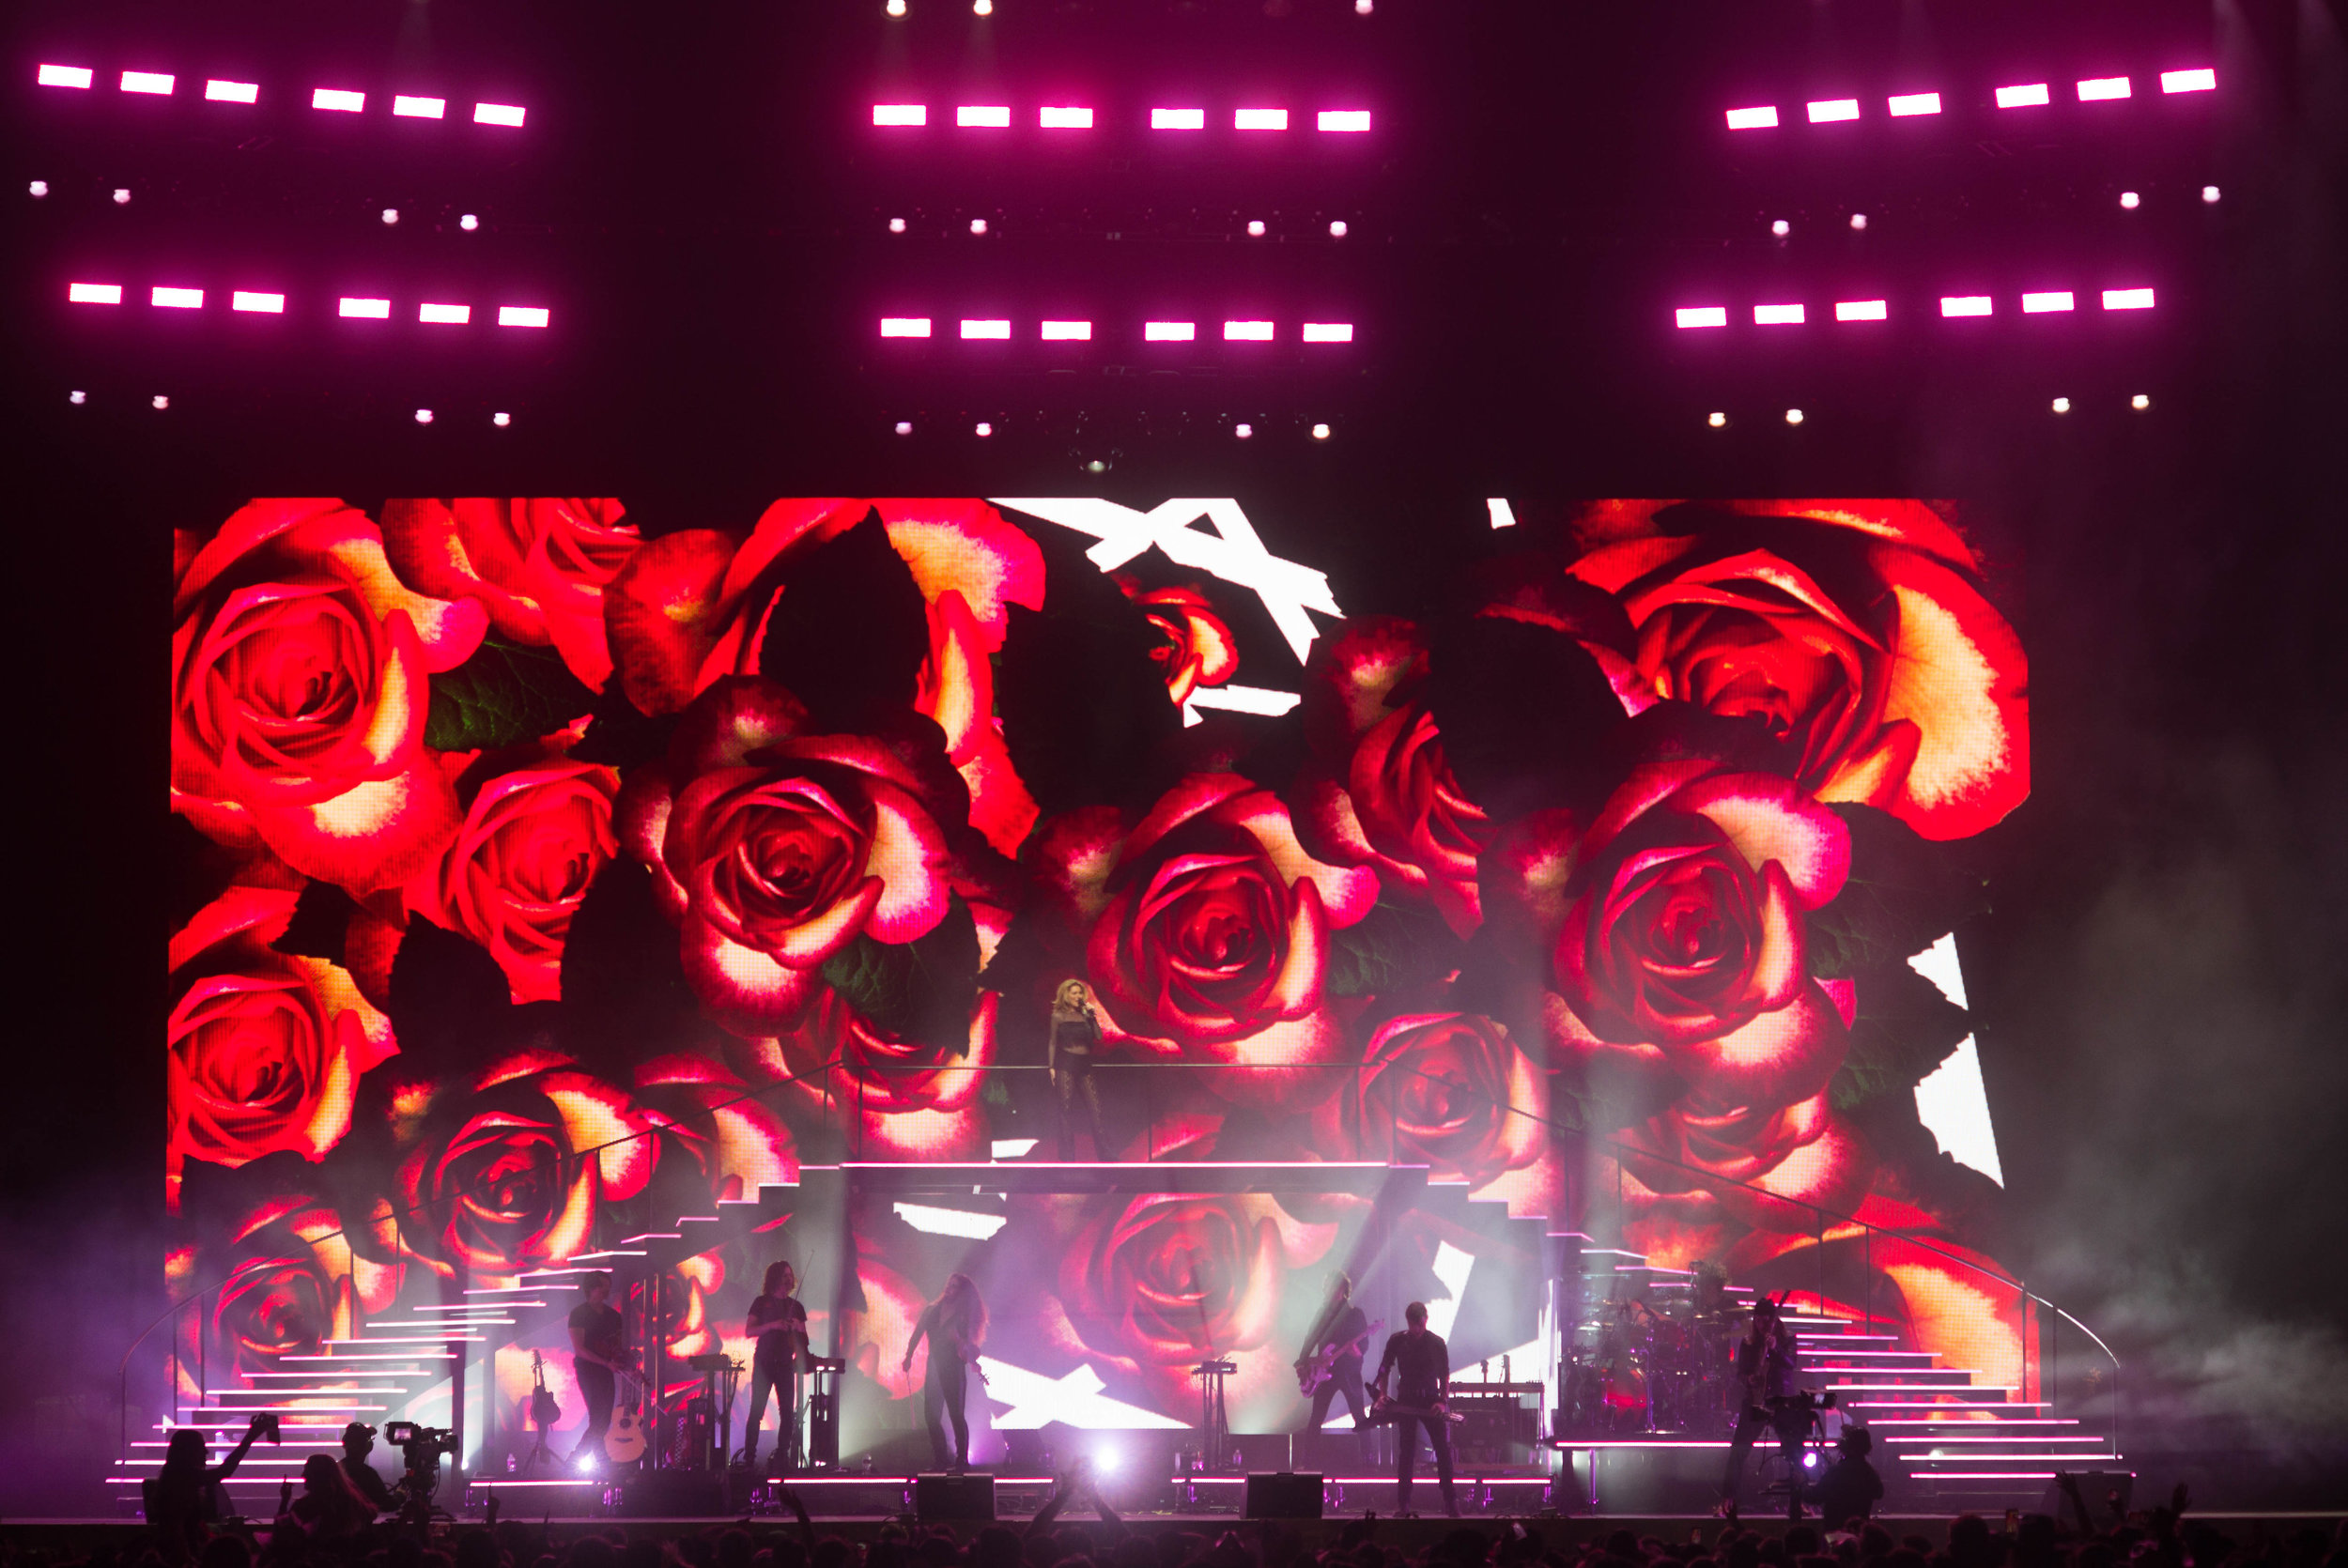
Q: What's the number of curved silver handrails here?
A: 2